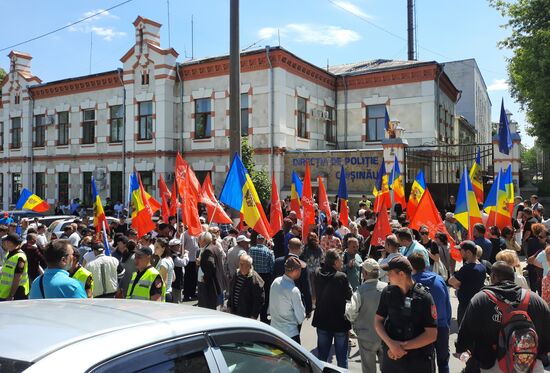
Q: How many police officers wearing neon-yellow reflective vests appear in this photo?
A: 3